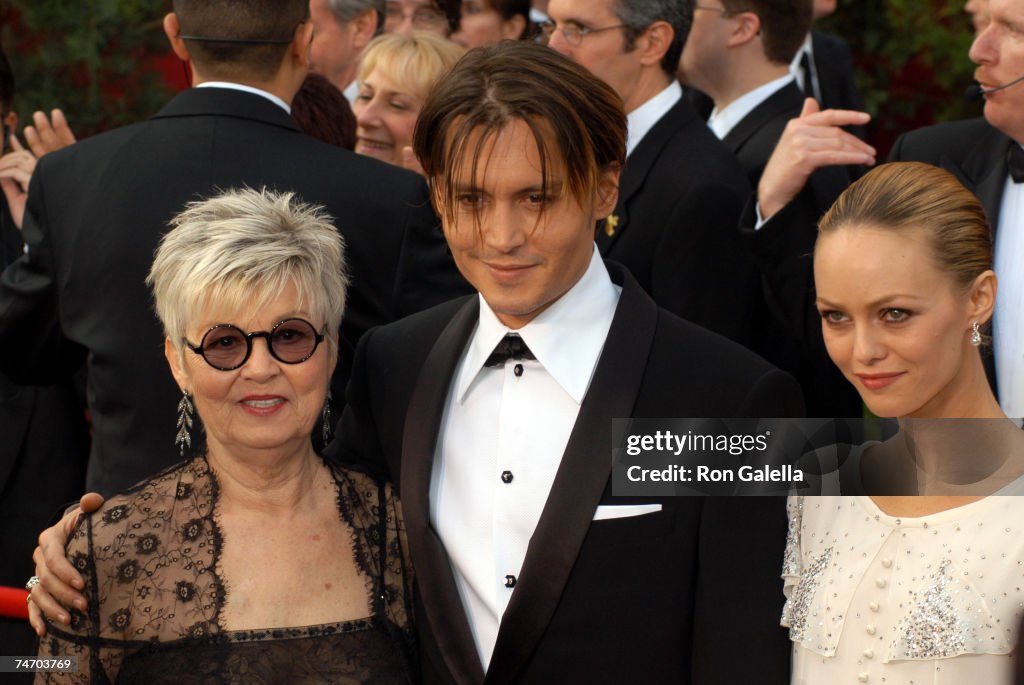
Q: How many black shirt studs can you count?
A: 3